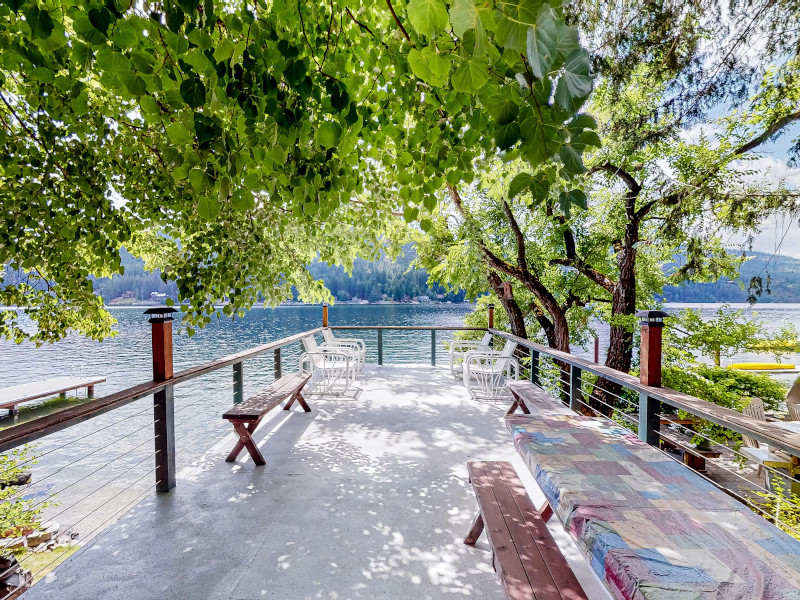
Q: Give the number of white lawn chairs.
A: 4